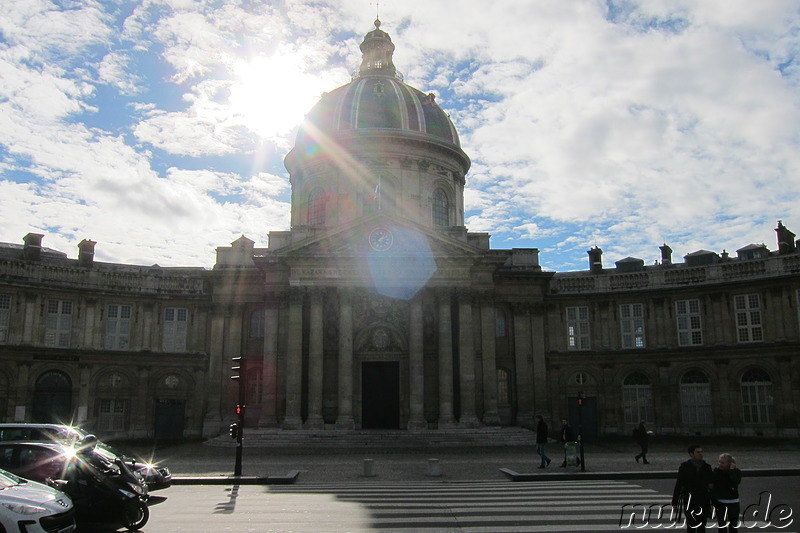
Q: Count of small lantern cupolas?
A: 1